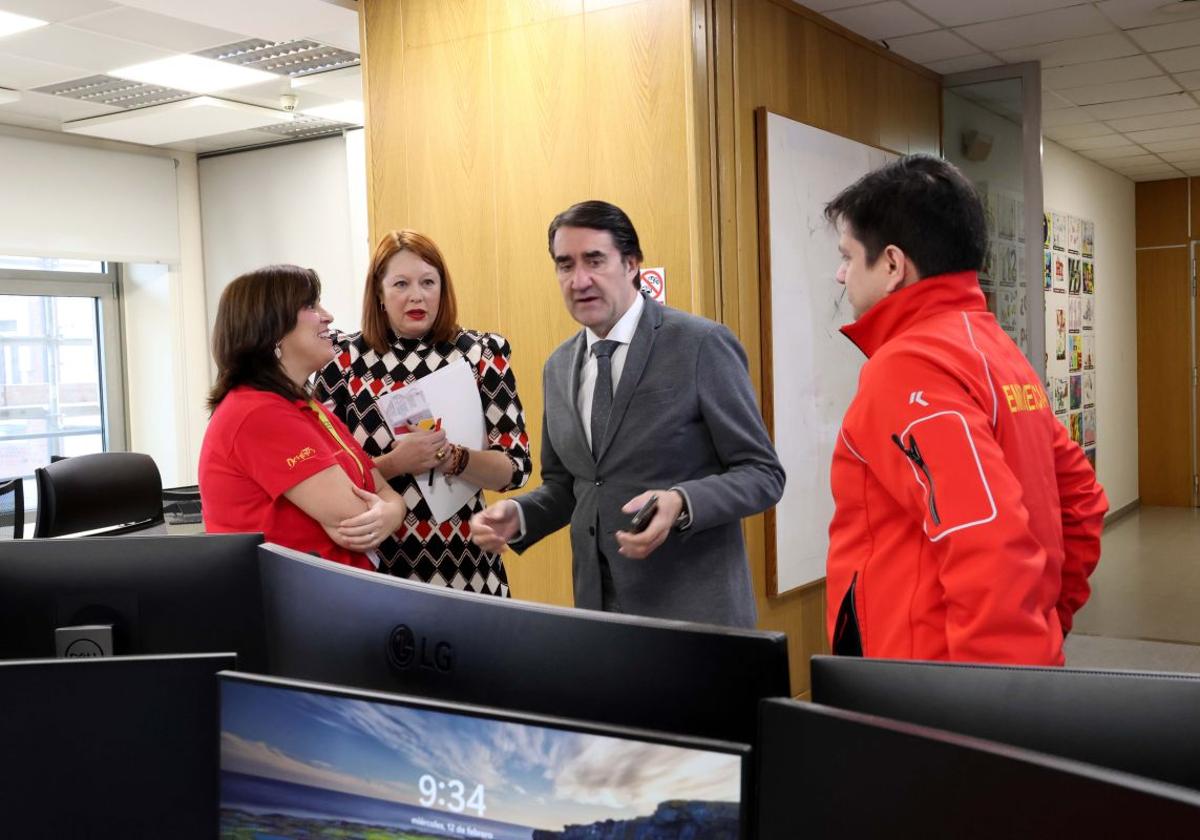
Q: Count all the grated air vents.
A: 3